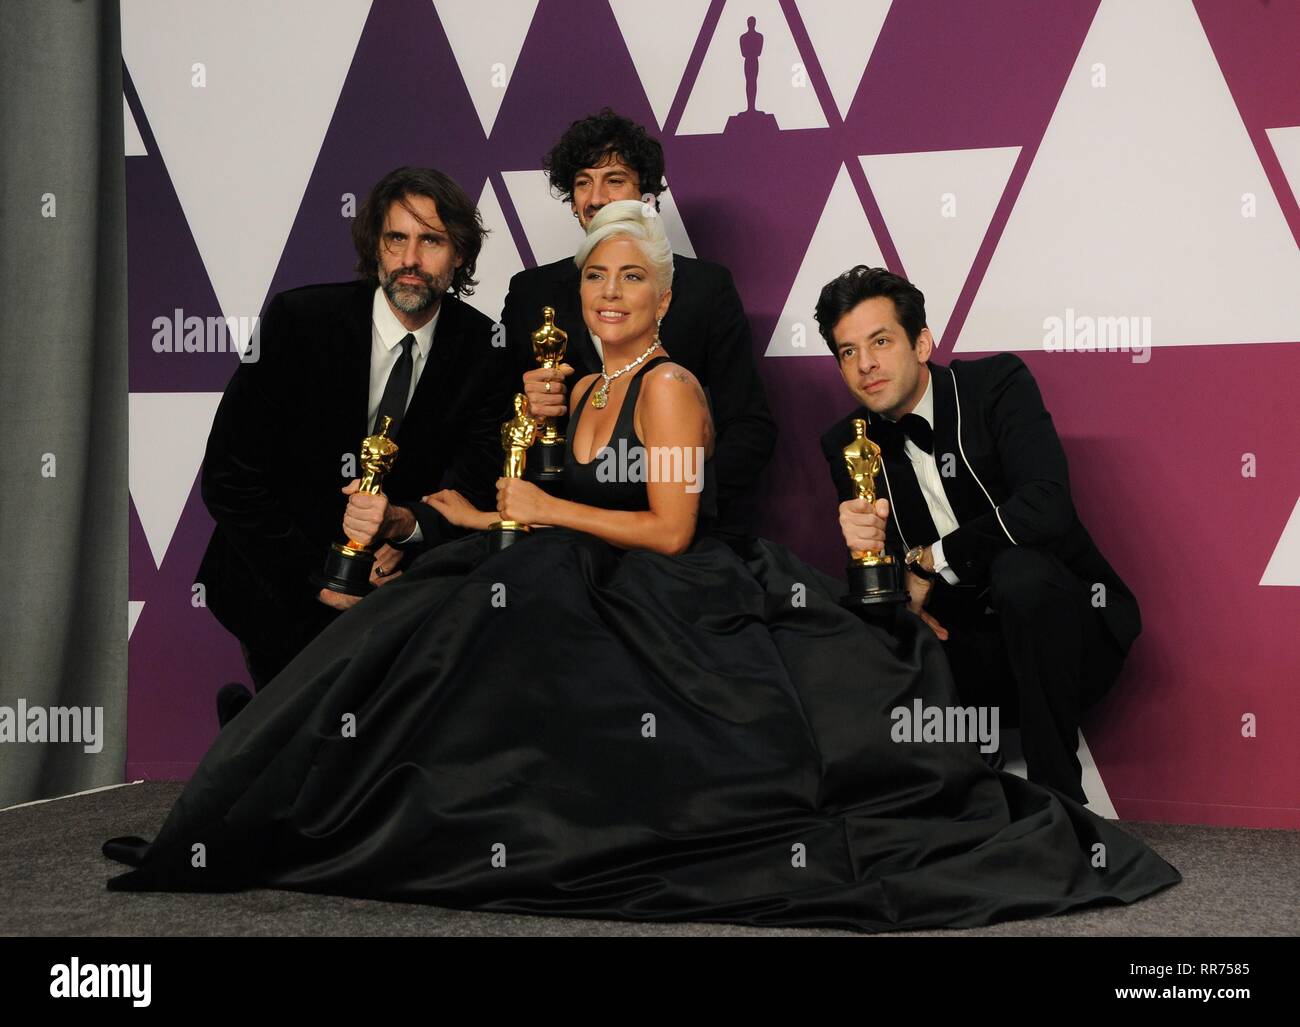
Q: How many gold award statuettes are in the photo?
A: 4